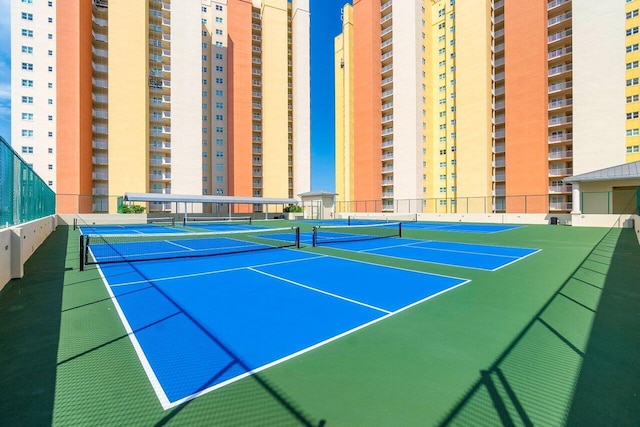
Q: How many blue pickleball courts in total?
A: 5